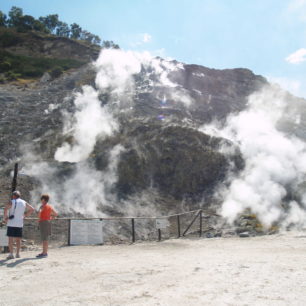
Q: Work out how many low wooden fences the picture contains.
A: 1